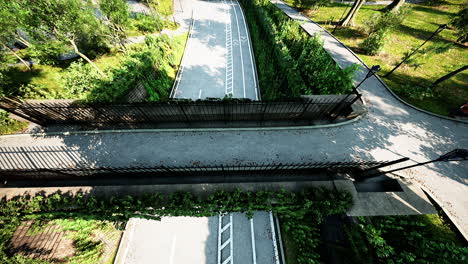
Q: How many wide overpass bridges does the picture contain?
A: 1